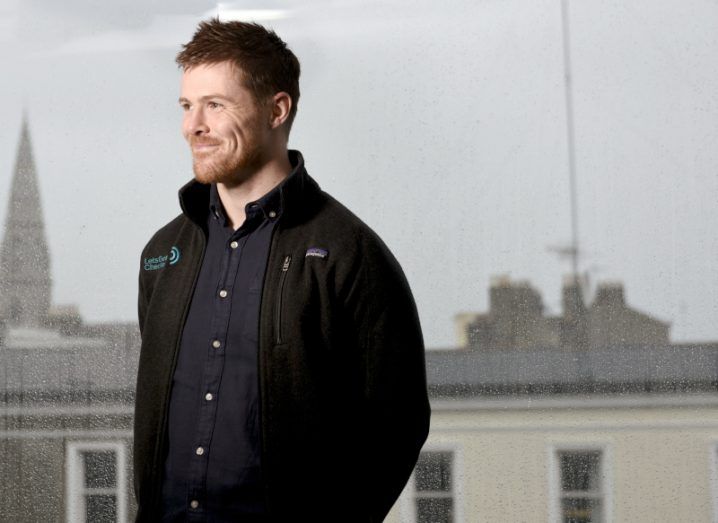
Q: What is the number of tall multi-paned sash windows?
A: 3